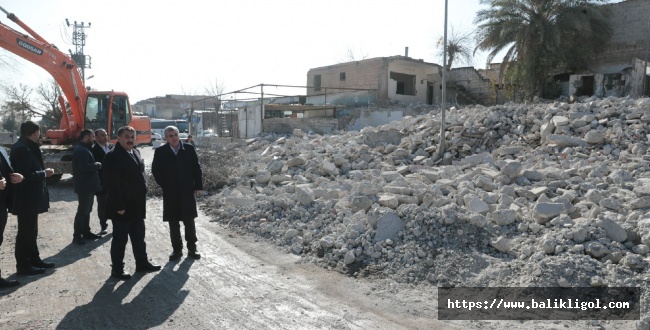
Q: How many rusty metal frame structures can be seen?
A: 1